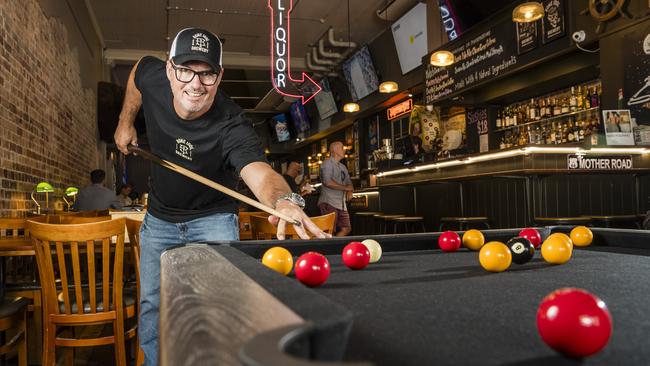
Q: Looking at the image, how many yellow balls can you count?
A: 6